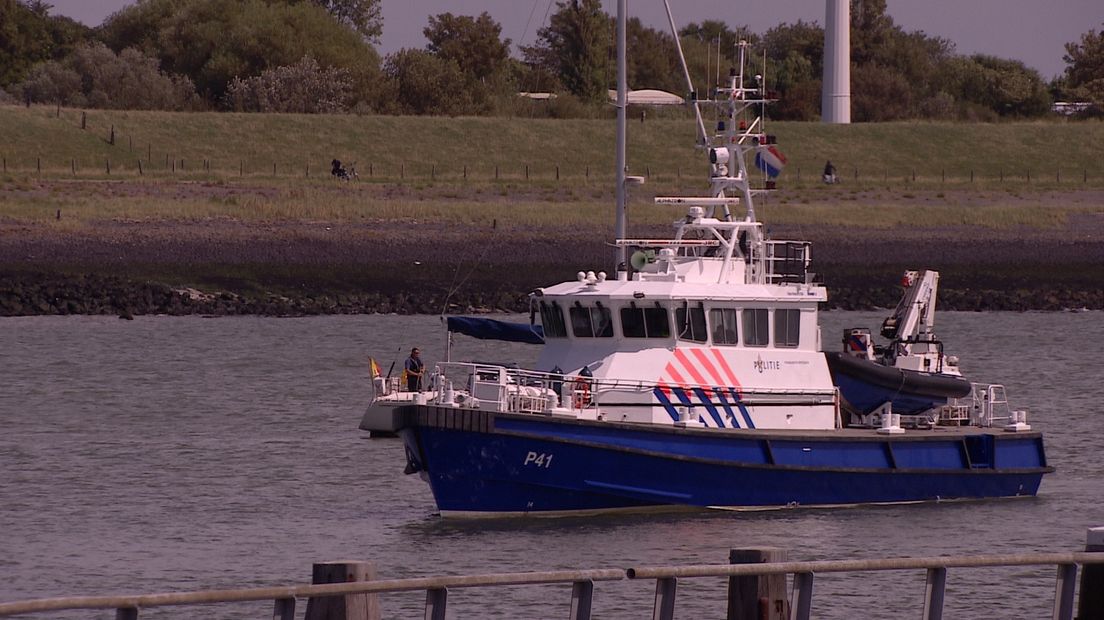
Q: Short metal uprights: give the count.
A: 8